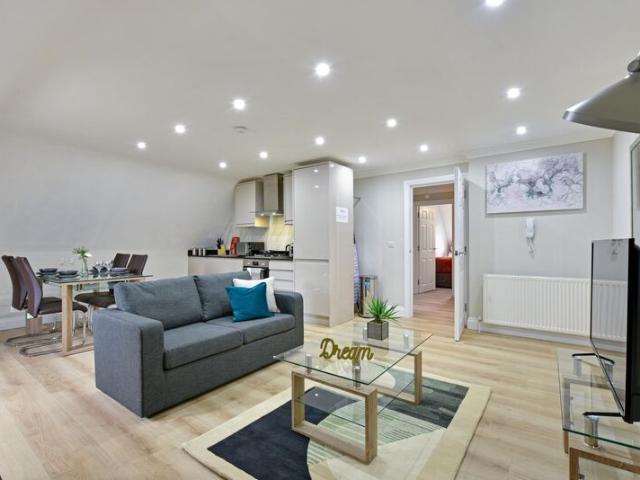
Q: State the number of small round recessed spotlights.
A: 13